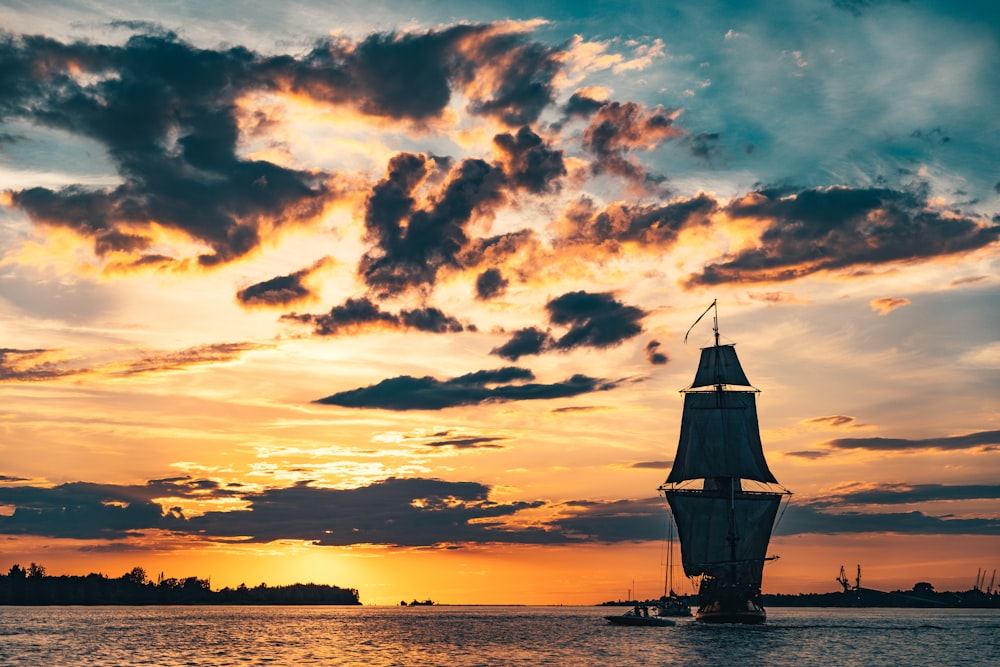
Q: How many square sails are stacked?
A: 3